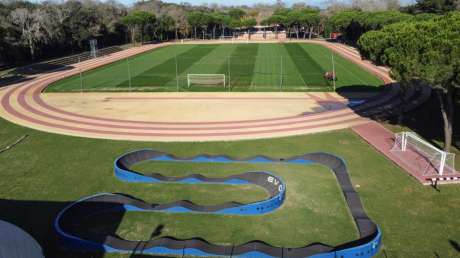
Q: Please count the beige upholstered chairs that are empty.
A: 0